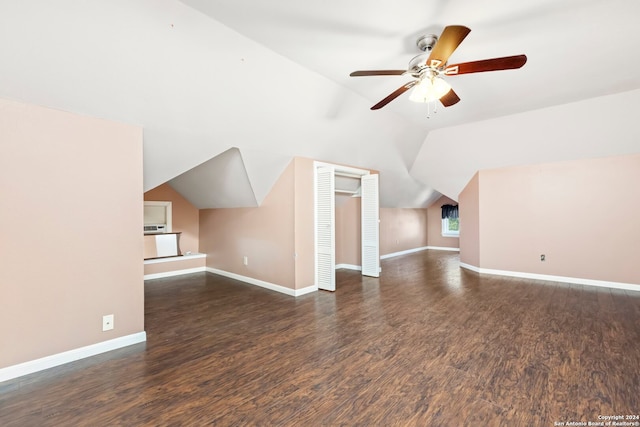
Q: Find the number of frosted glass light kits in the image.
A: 1